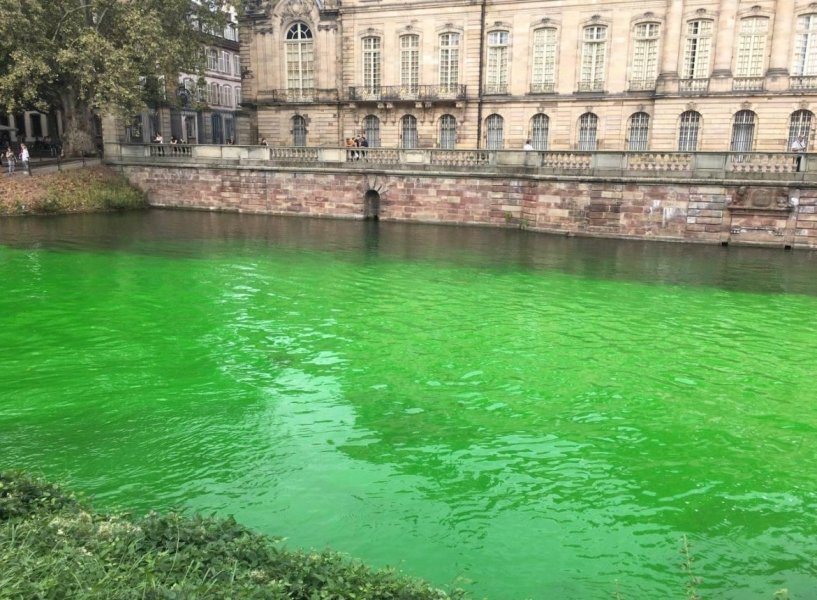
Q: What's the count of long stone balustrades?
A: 1